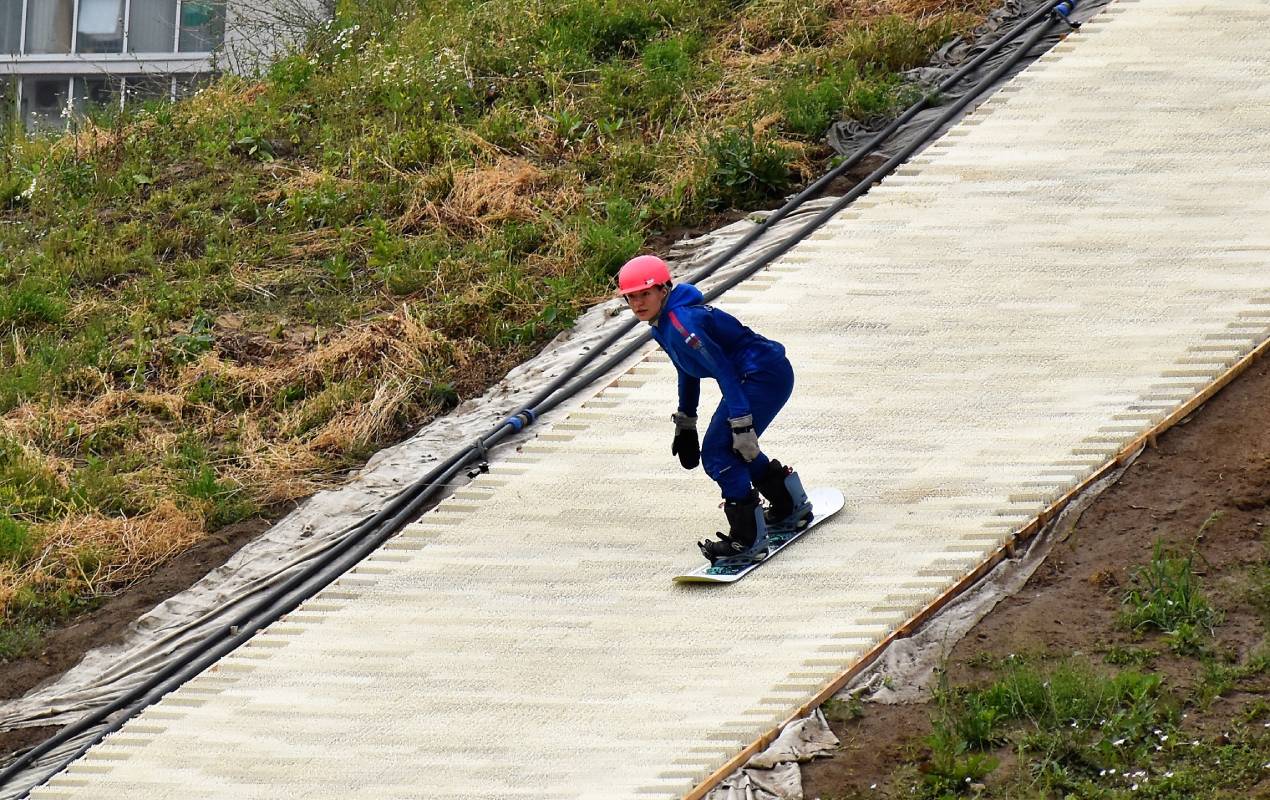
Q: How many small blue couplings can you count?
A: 2